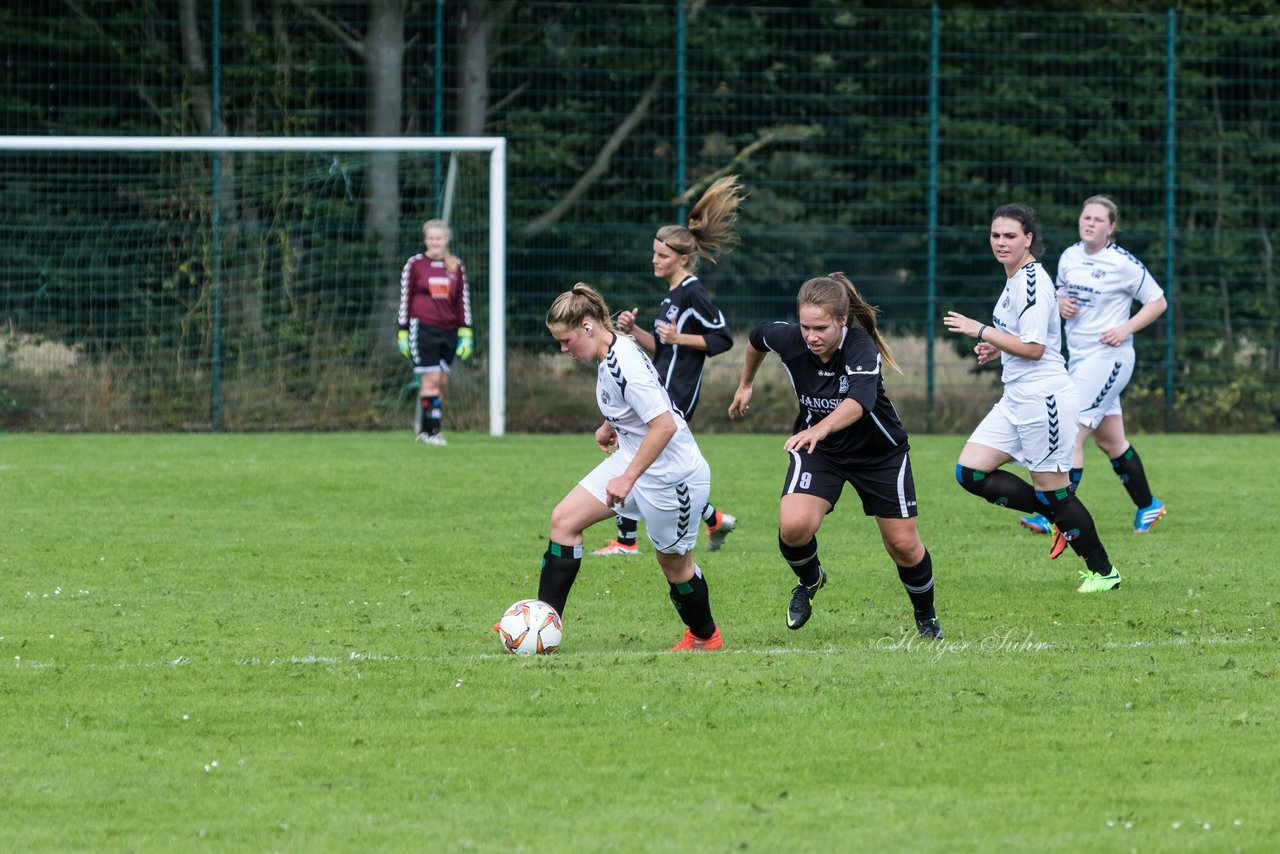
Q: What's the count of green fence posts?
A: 5